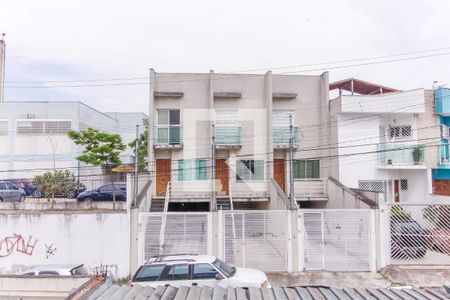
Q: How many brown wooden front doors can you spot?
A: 3